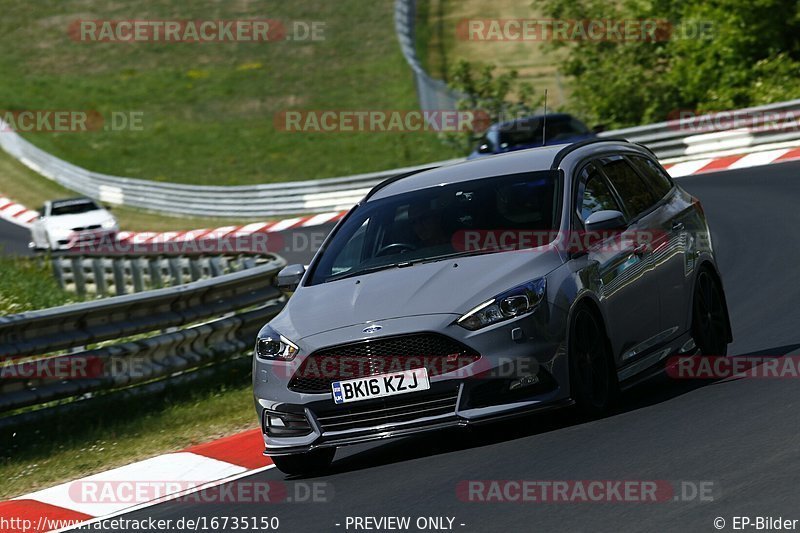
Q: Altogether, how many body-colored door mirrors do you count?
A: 2